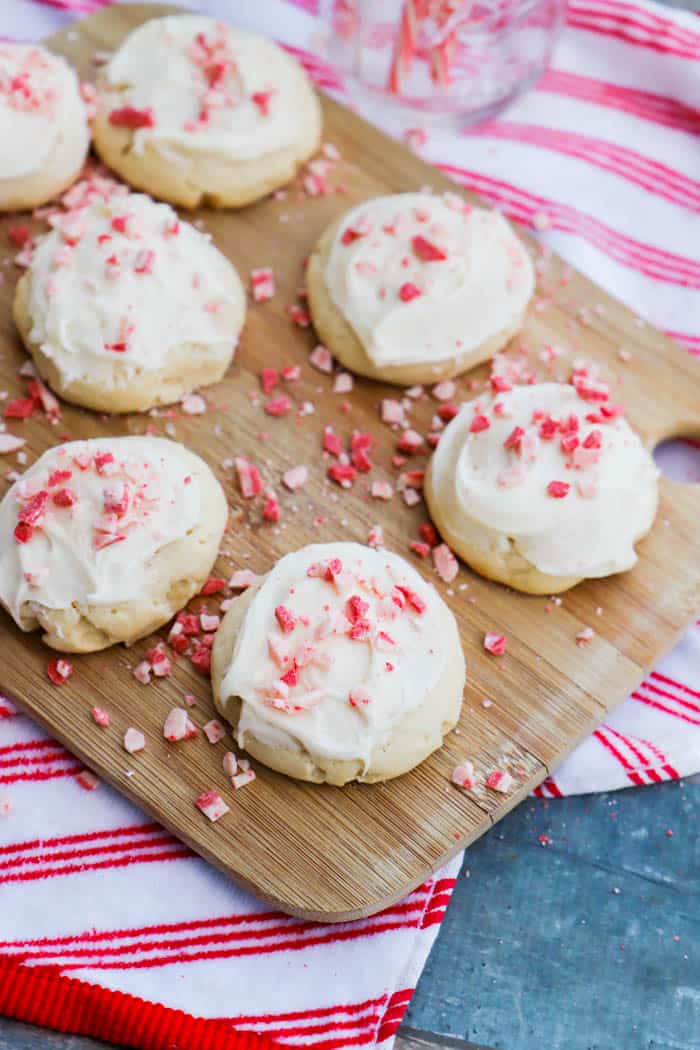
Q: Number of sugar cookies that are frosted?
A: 7